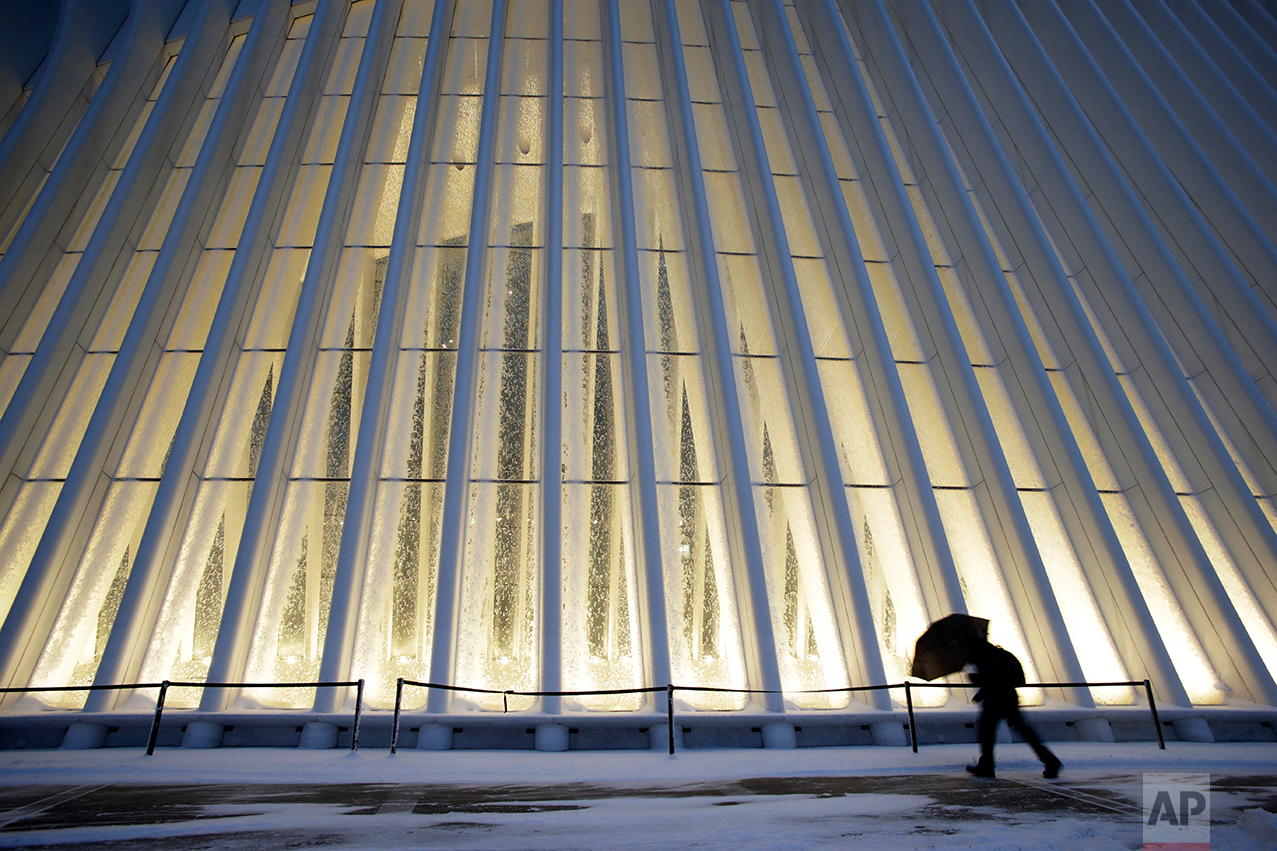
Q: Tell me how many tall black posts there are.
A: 6